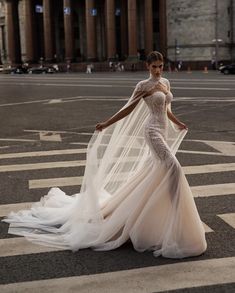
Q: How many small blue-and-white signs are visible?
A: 4